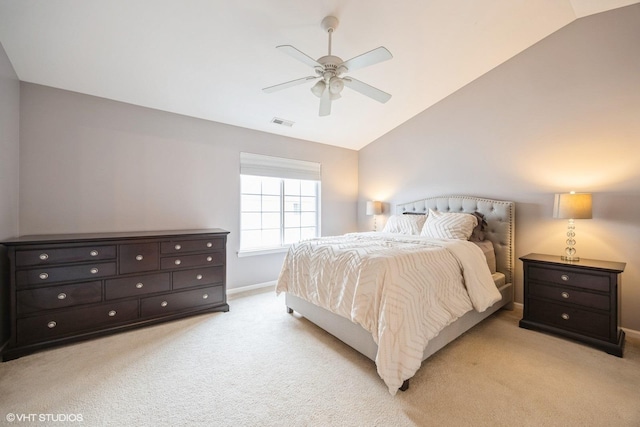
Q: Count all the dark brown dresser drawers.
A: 10